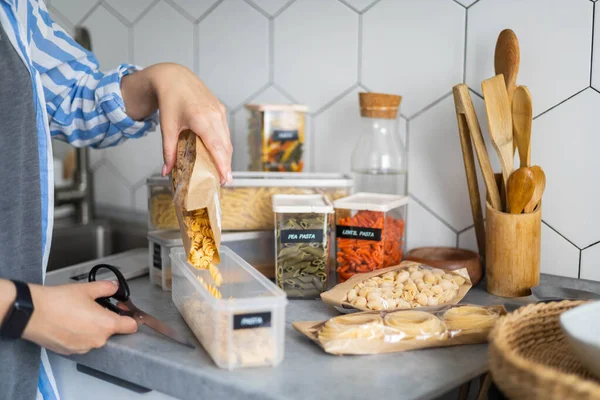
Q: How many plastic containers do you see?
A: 6